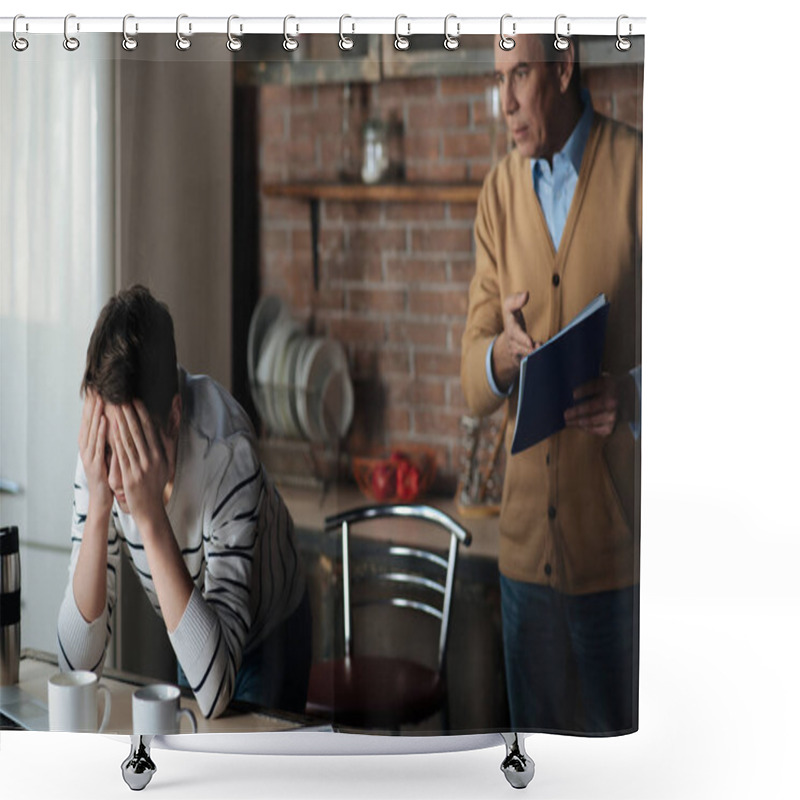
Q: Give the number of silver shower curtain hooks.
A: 12